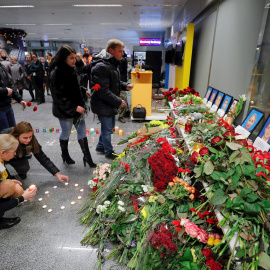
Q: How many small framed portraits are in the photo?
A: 7